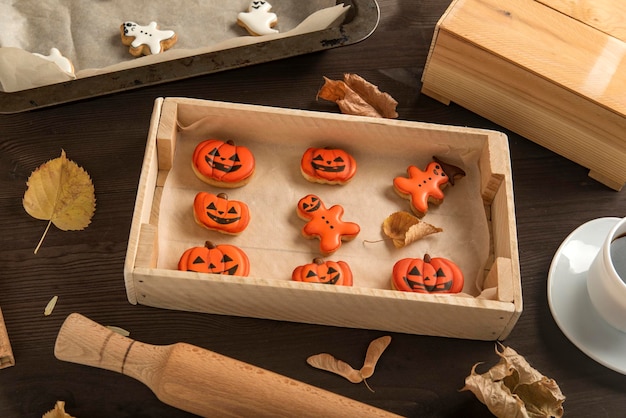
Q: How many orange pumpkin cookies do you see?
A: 6